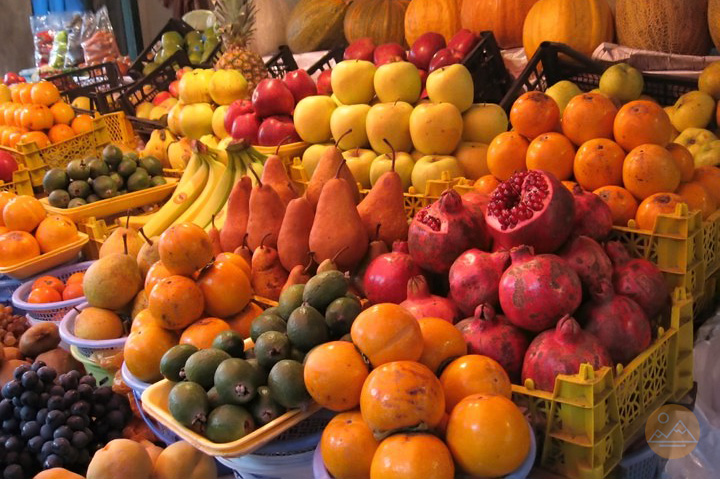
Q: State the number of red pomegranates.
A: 13